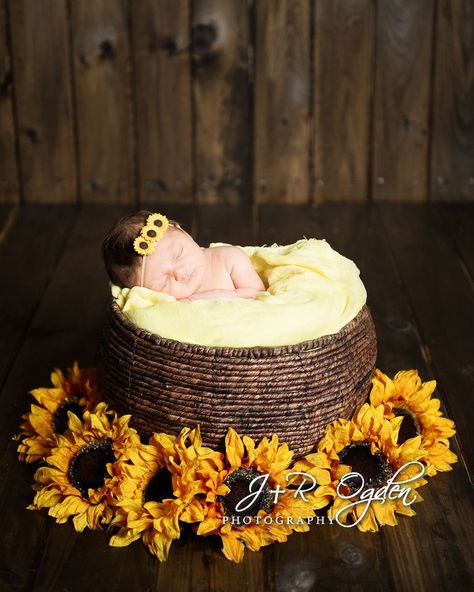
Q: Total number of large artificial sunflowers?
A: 6